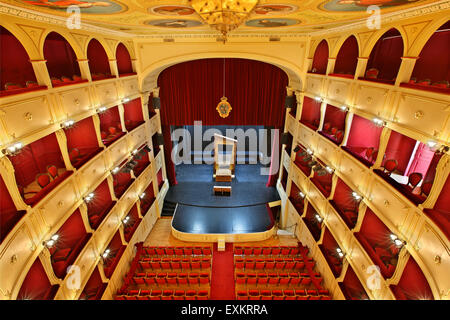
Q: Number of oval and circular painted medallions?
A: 6